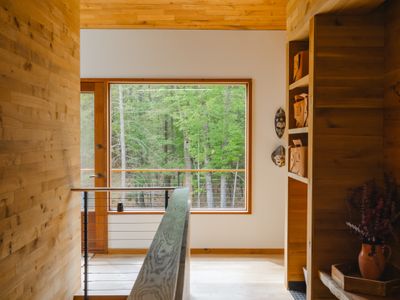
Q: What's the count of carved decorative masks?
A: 2